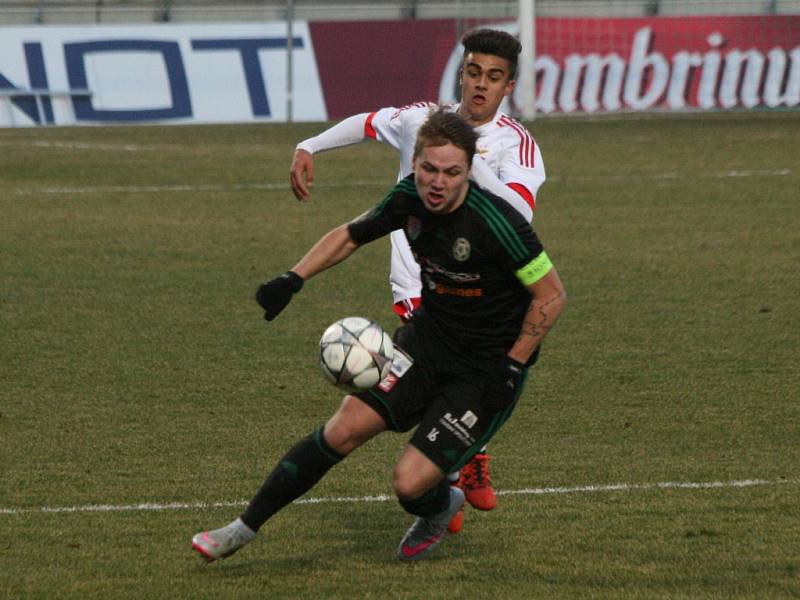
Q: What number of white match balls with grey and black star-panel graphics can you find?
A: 1